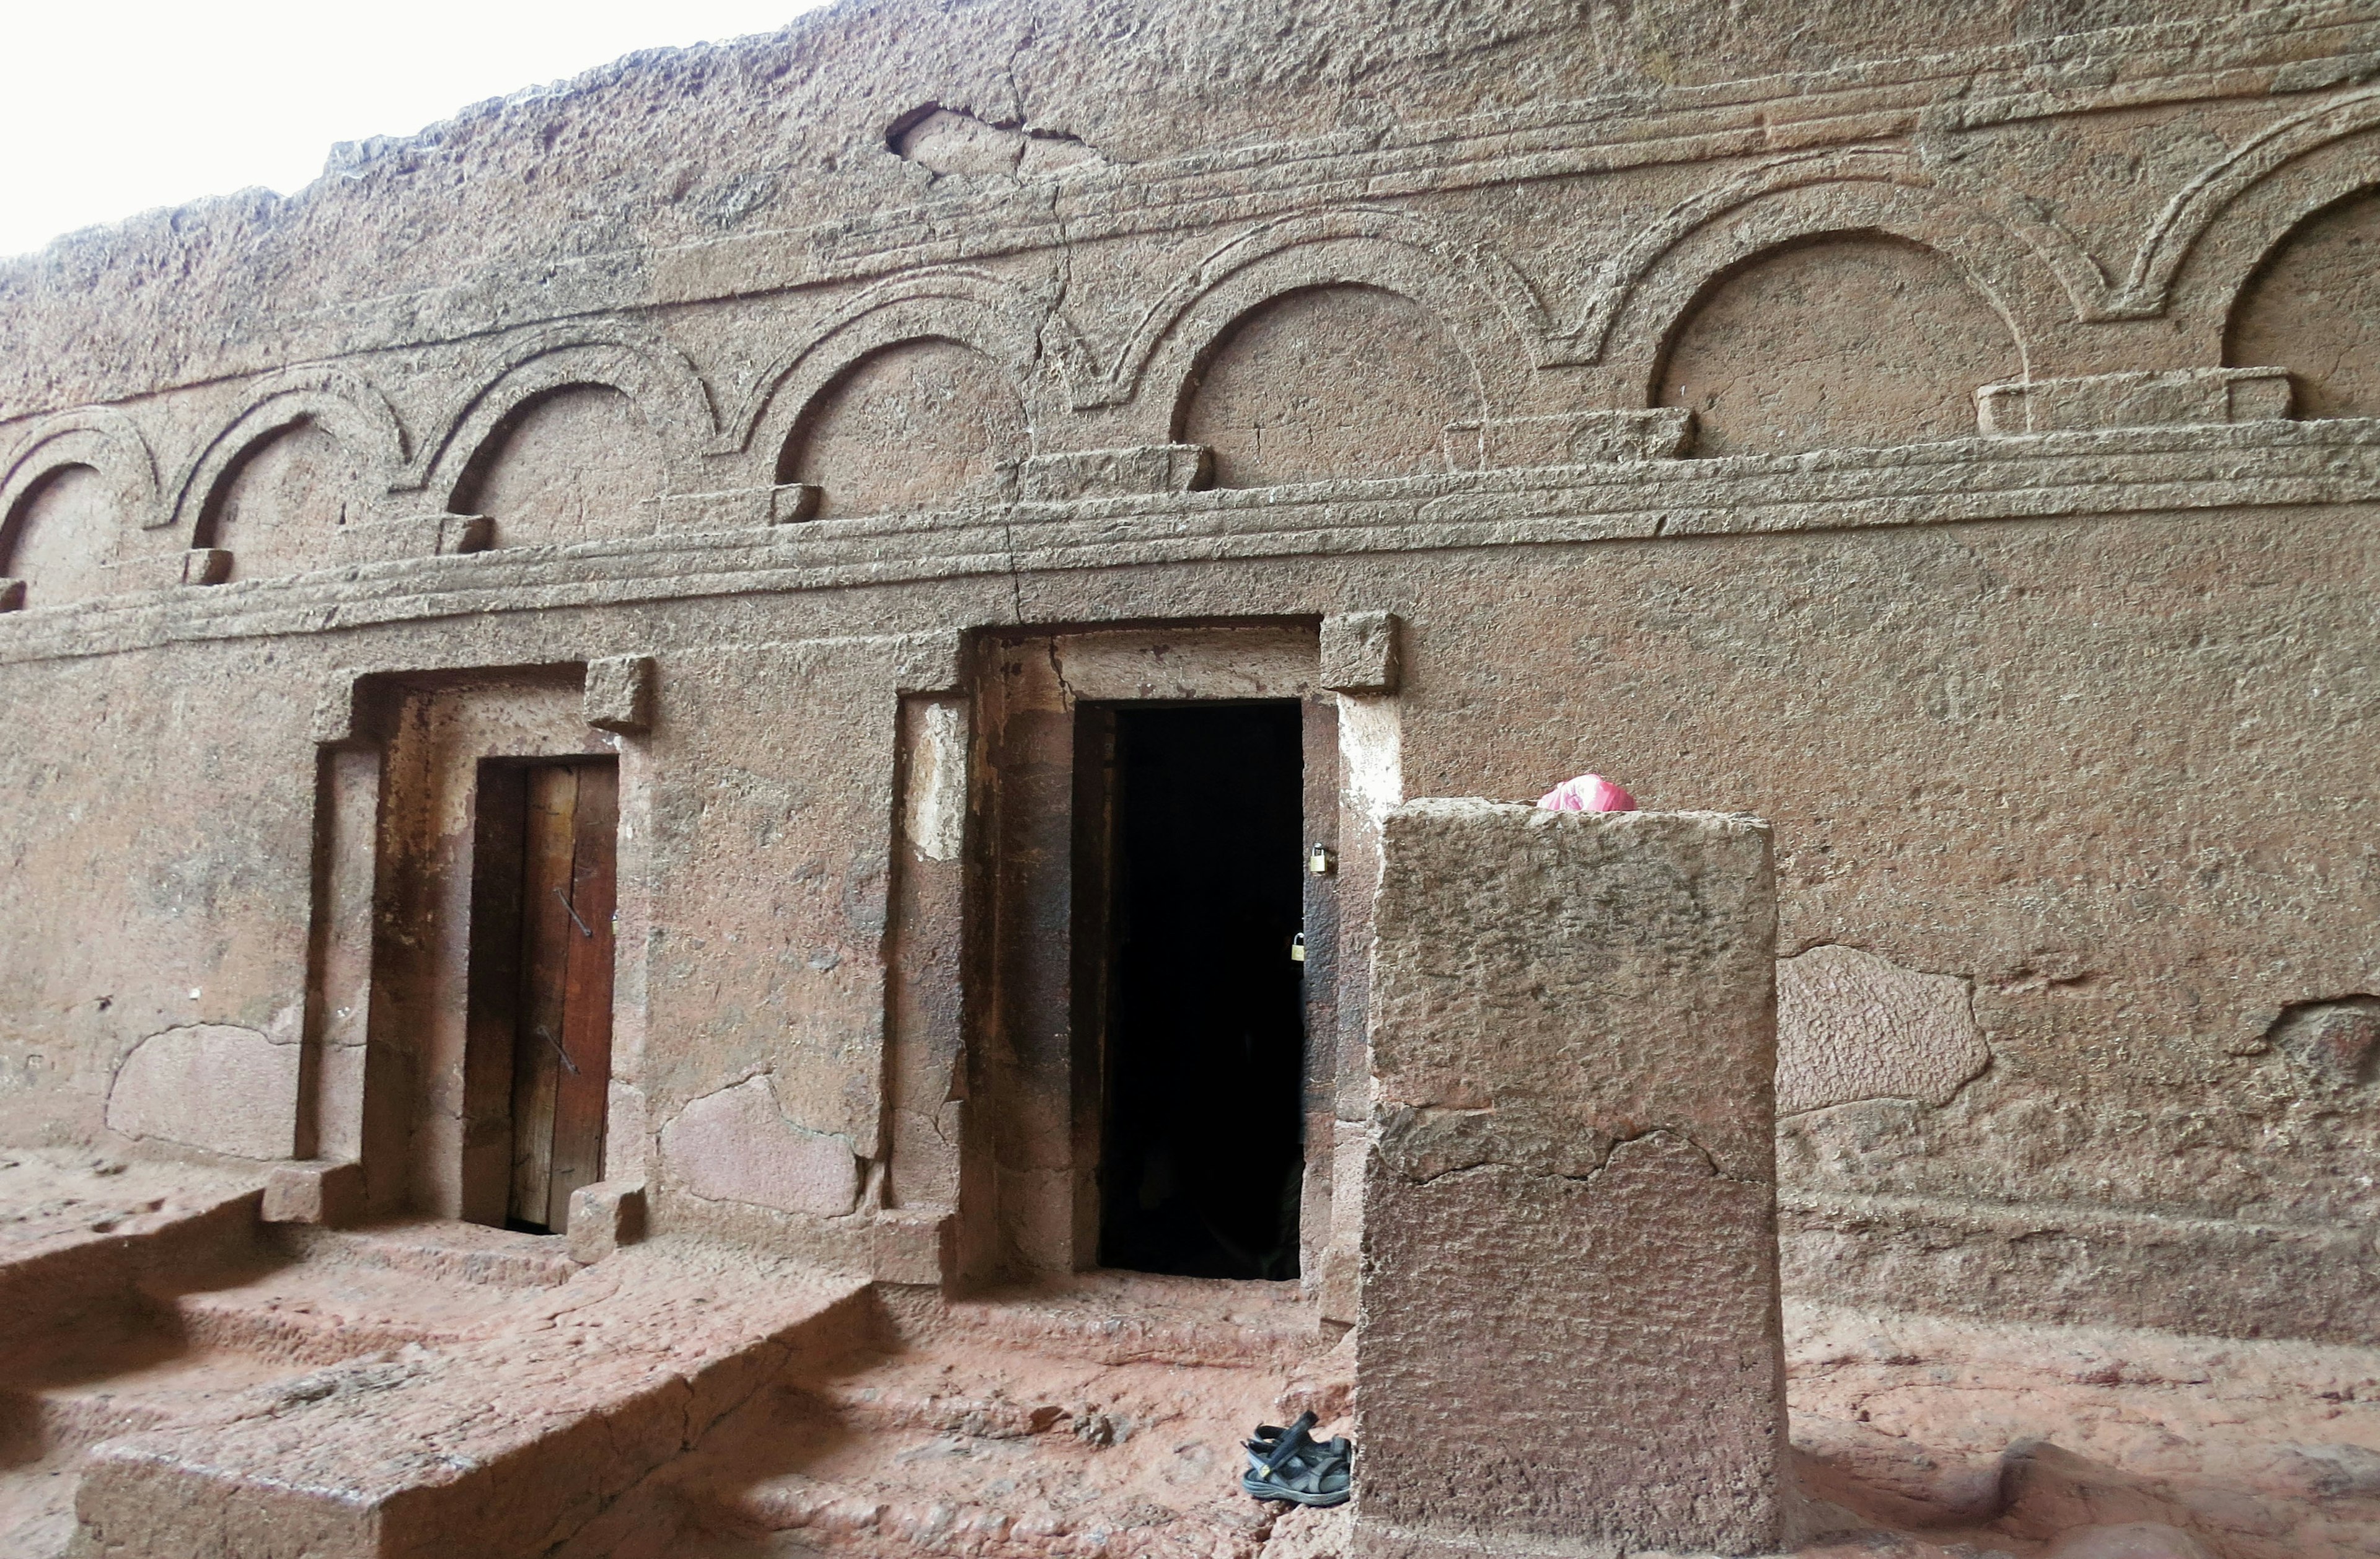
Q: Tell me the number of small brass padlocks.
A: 2